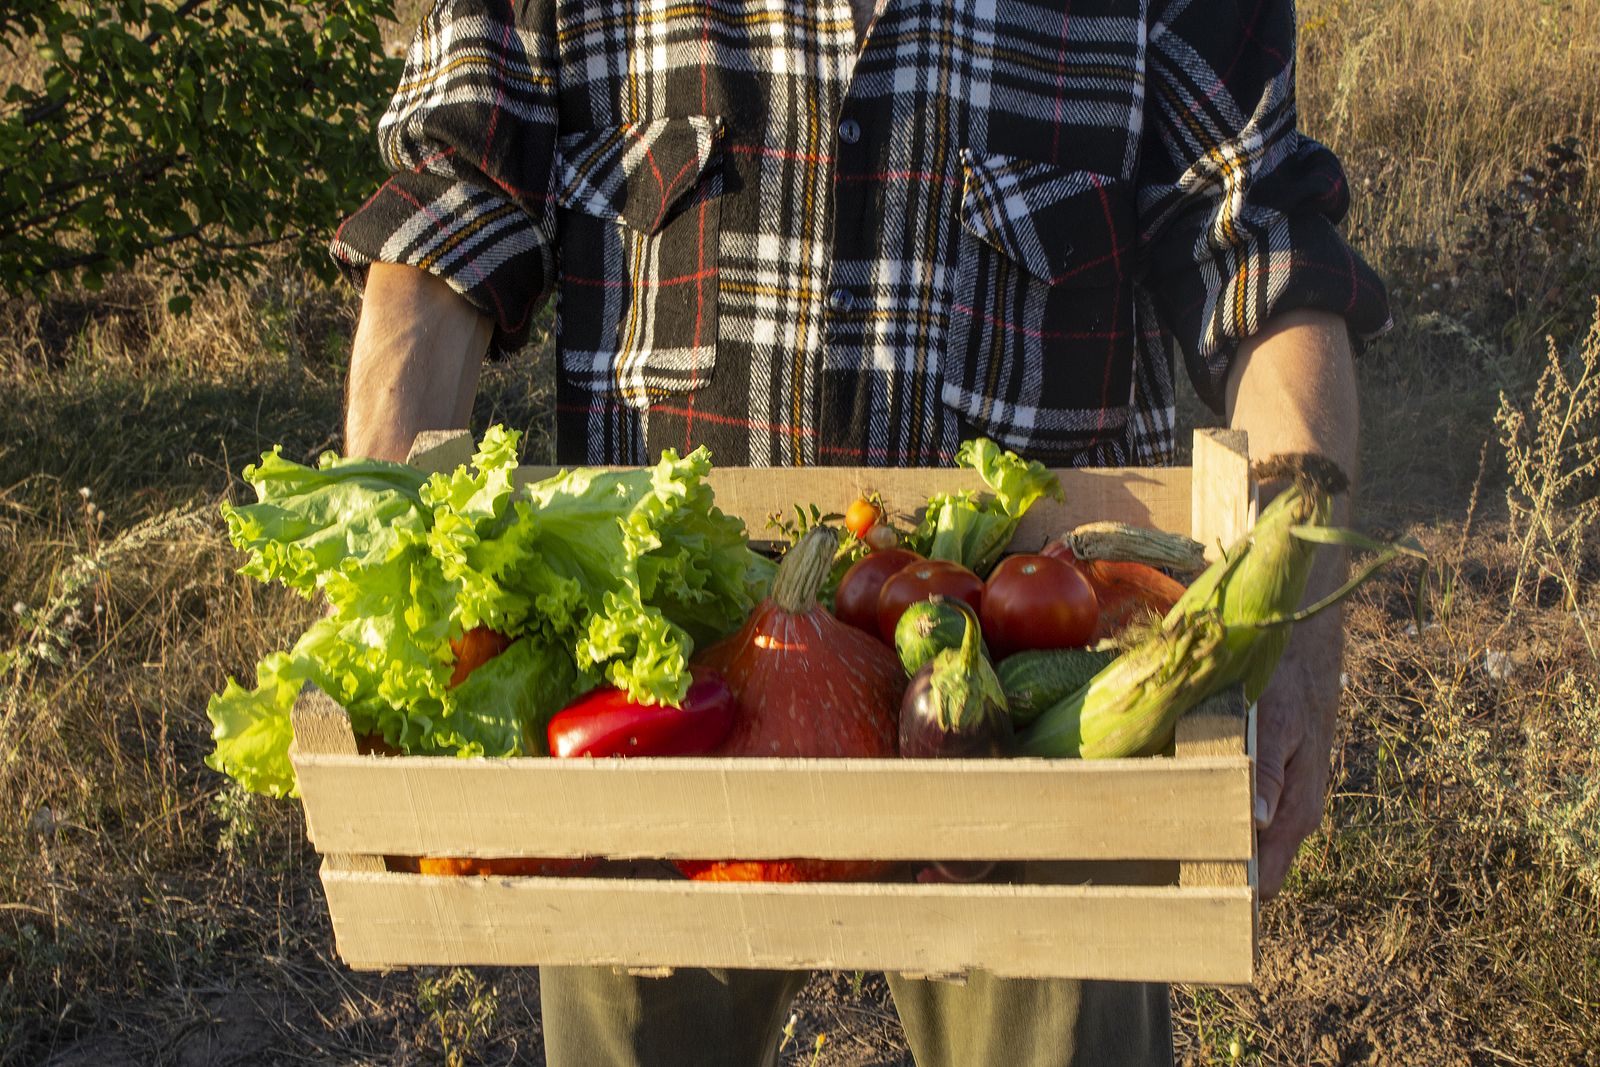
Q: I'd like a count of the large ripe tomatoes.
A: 3